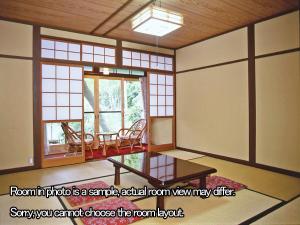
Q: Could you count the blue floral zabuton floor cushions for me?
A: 0